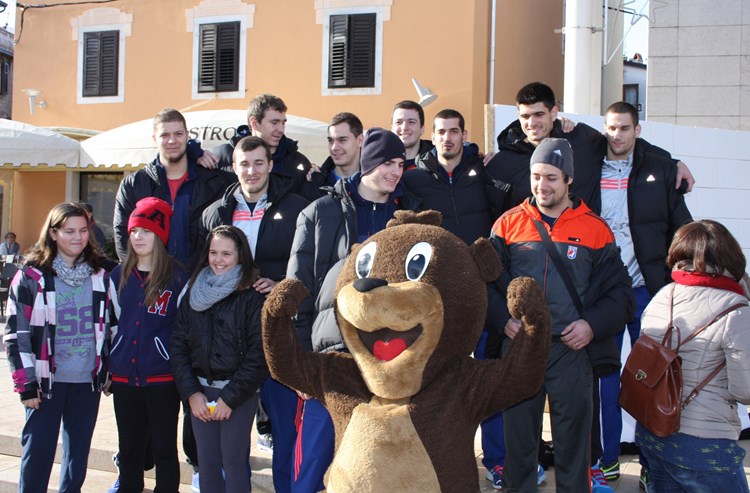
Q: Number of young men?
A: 10